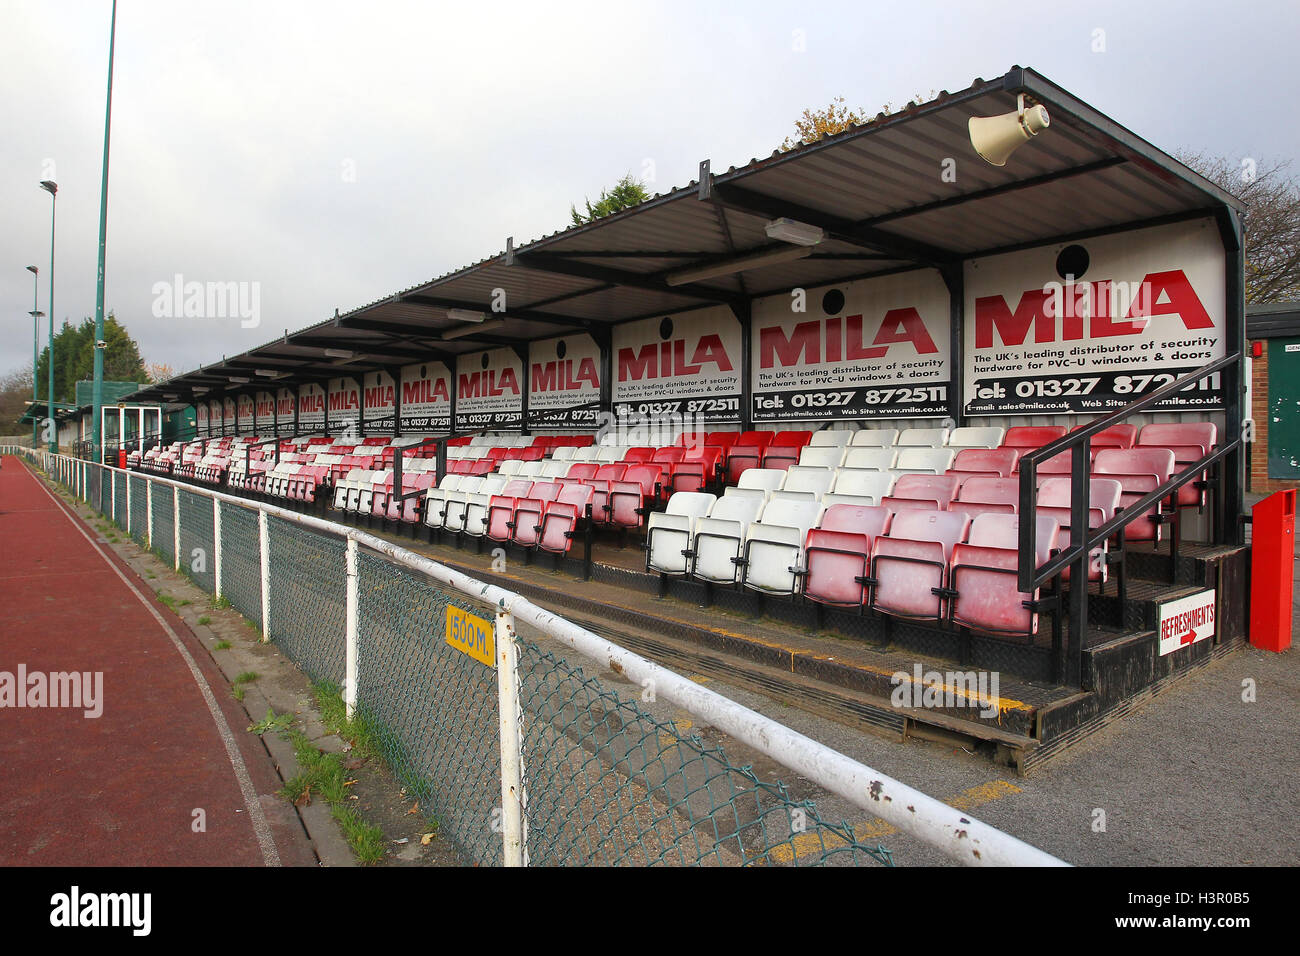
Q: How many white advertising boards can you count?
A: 15